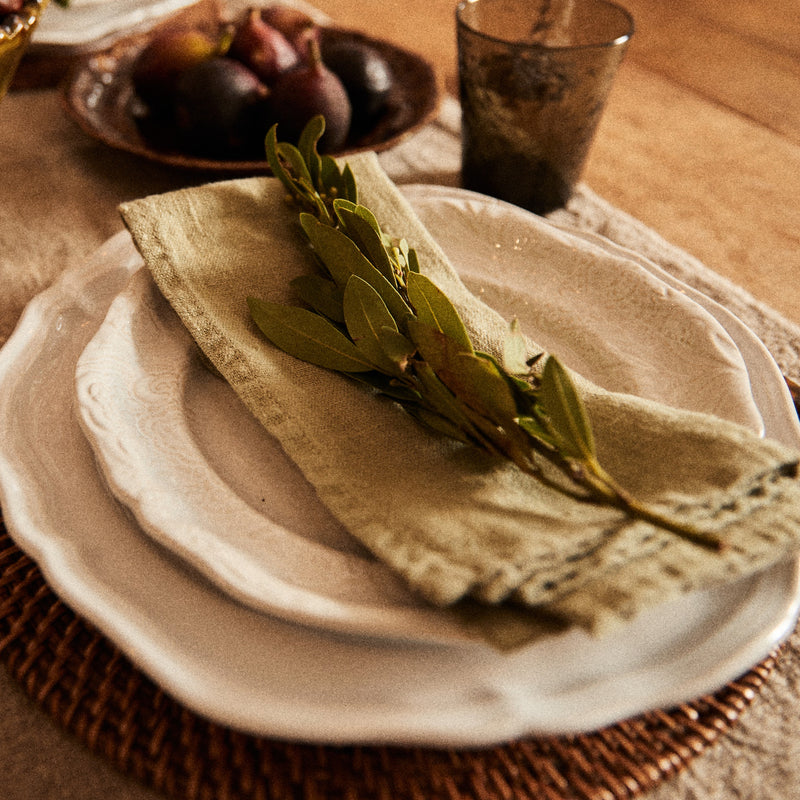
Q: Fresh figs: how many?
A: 6